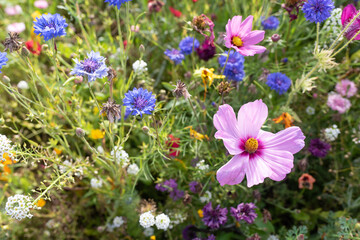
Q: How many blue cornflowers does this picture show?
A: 12